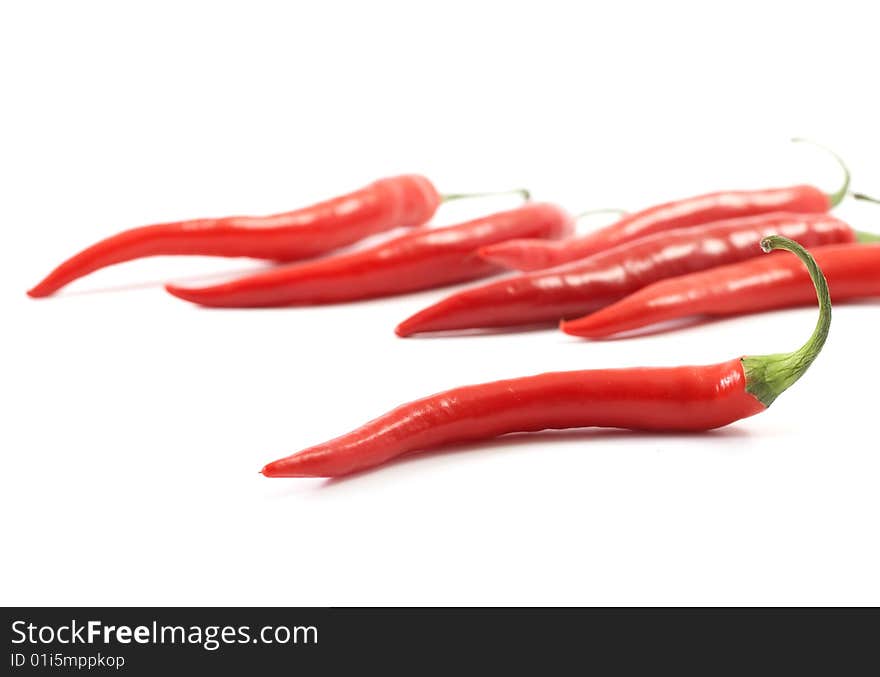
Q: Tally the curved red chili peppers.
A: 6